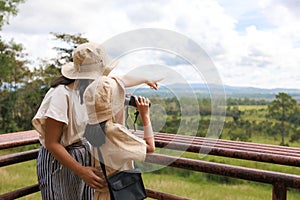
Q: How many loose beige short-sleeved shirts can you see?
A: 2